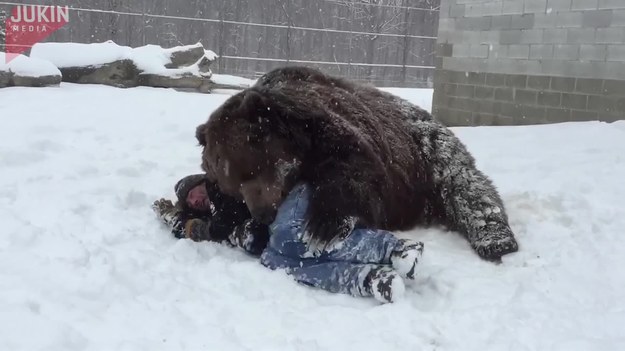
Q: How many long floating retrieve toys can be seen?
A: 0